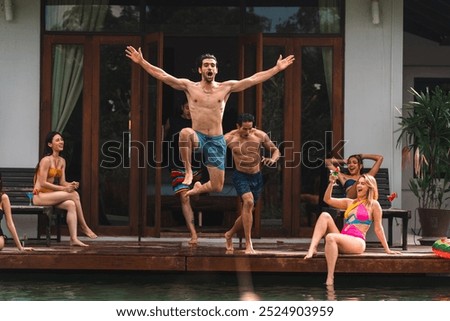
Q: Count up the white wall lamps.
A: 2